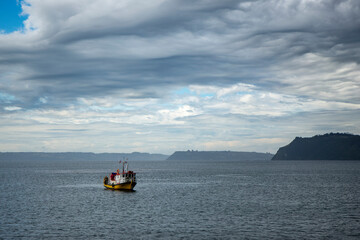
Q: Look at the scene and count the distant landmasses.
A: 3